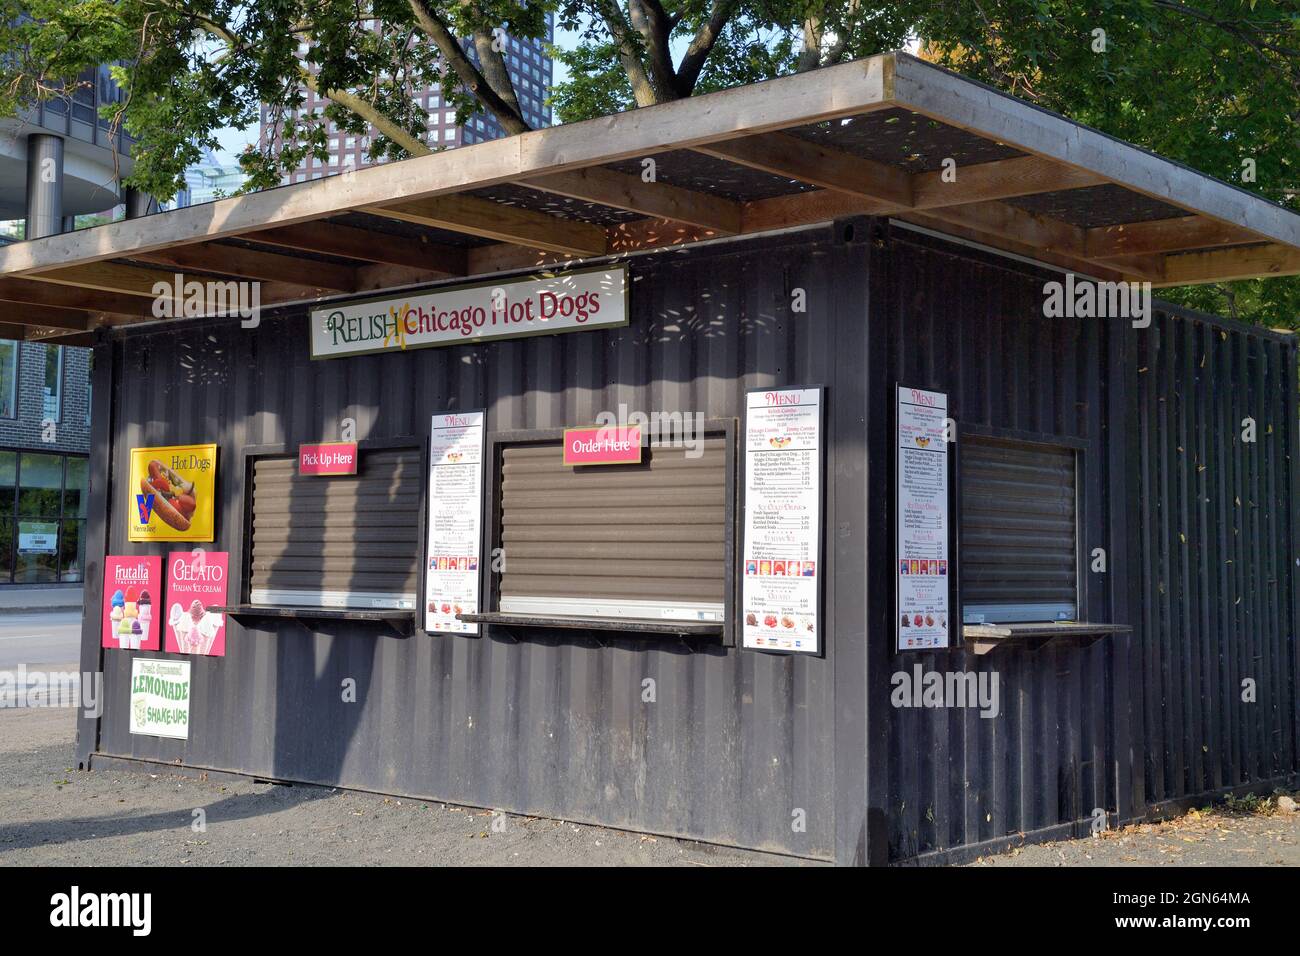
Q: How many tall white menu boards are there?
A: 3